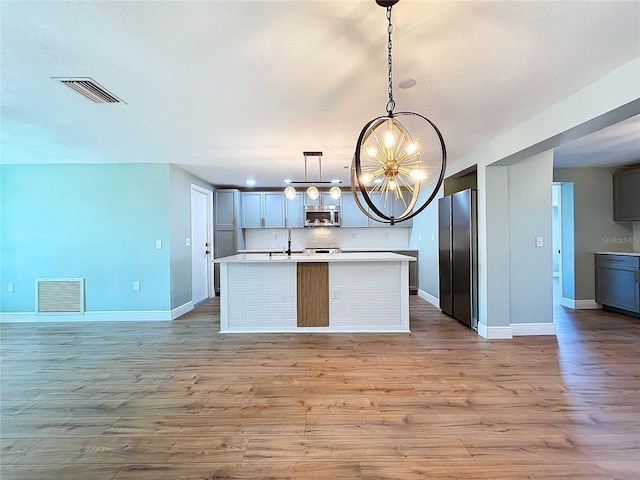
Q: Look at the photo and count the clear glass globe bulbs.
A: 3